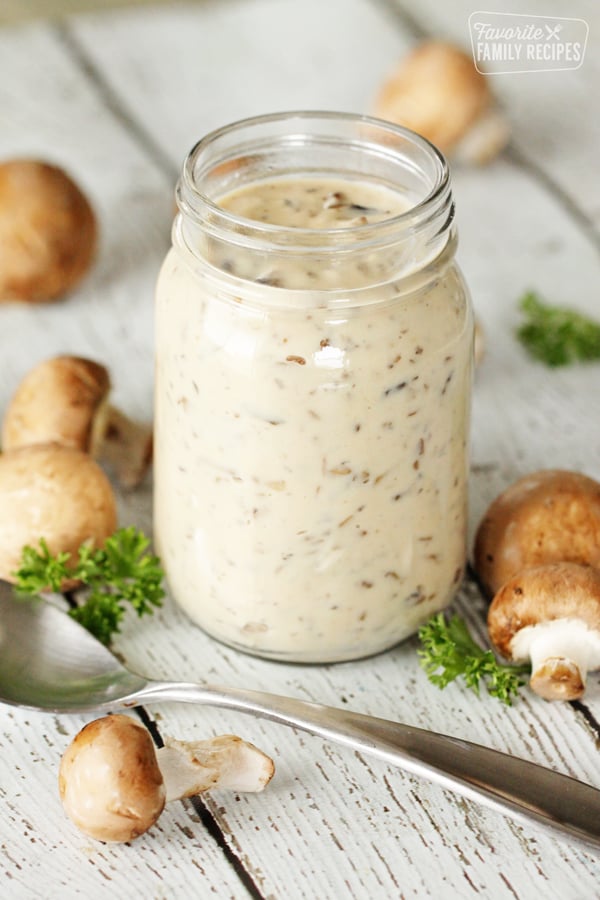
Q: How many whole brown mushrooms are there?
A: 7